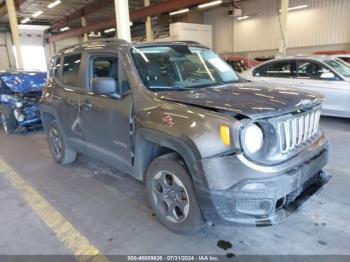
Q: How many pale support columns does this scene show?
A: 5